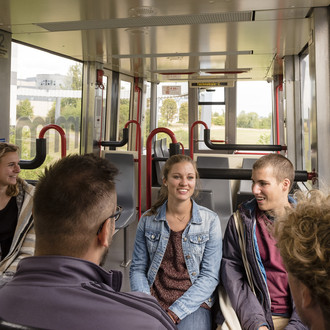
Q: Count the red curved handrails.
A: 4